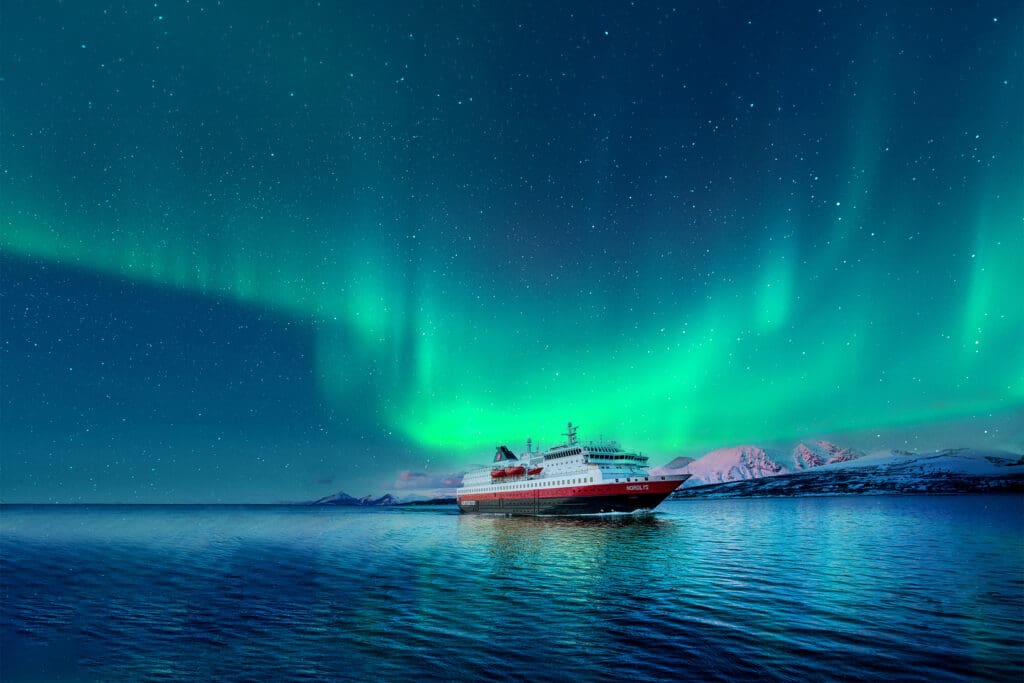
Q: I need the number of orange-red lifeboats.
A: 3